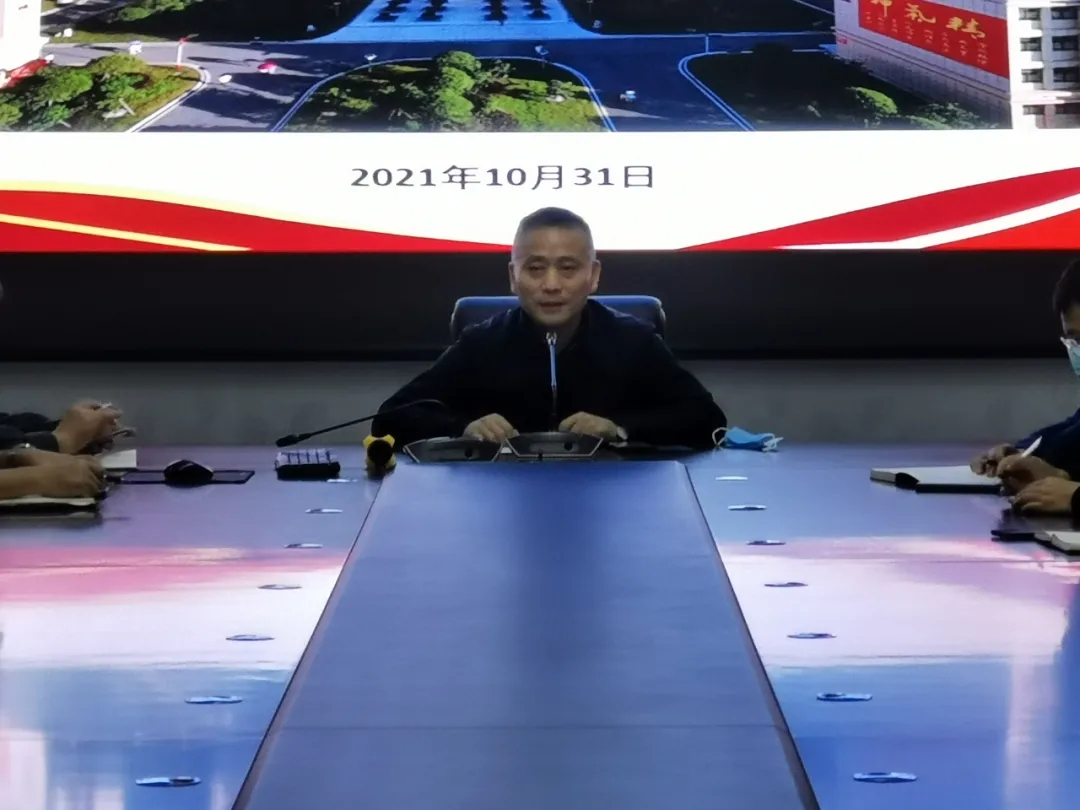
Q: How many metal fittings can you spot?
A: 14